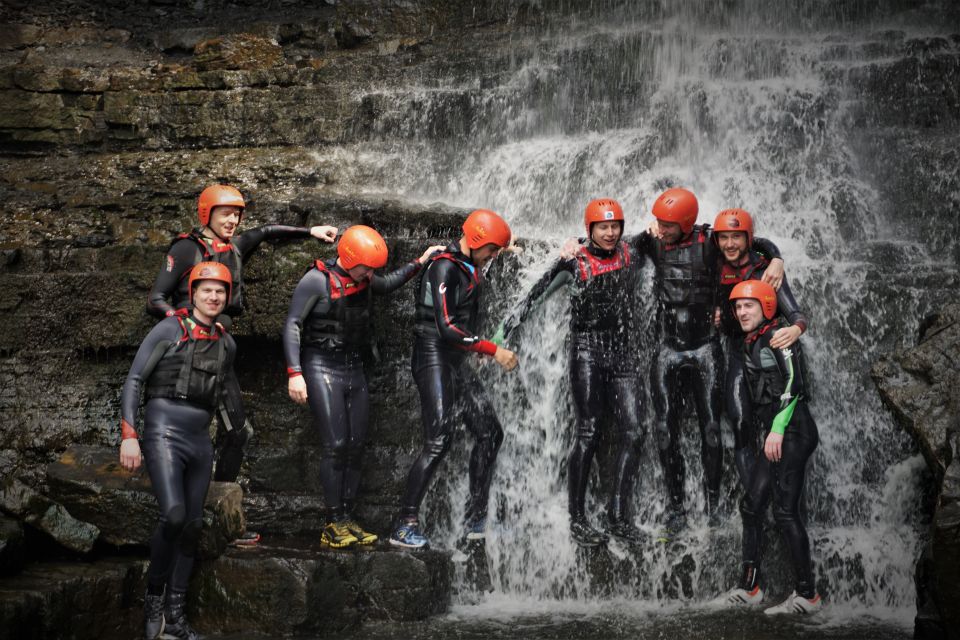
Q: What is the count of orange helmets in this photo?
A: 8